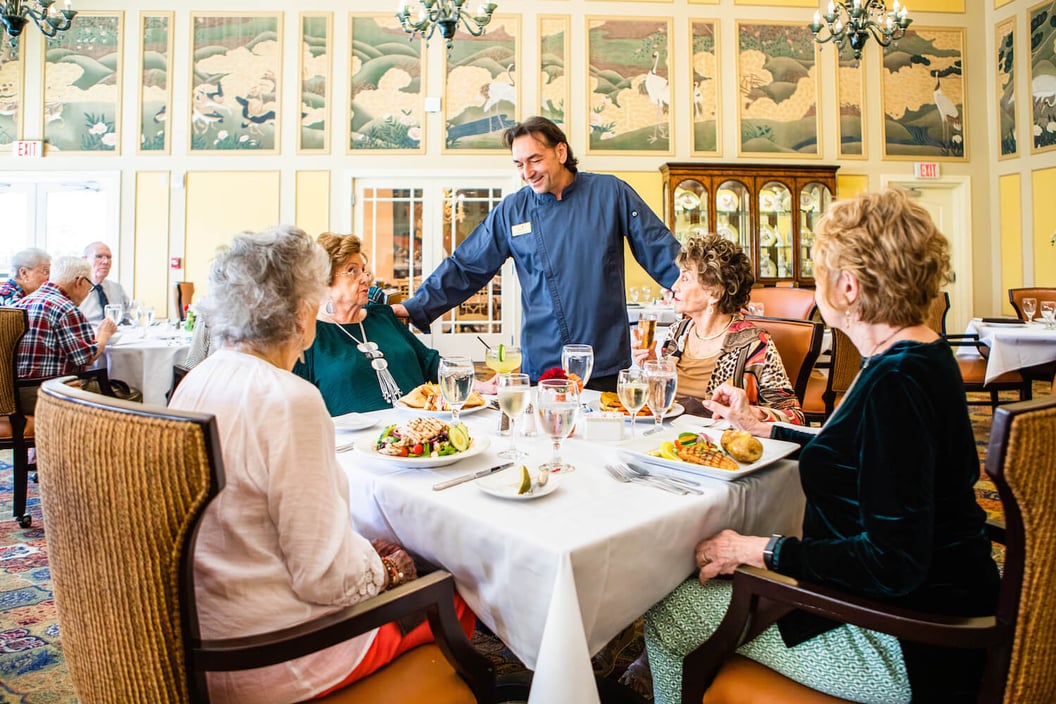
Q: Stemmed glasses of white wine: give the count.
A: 2